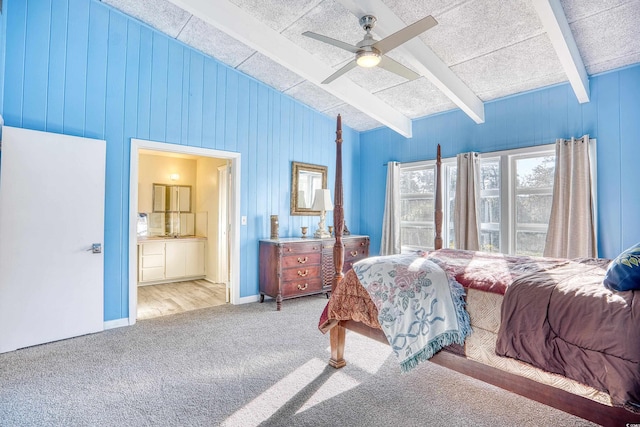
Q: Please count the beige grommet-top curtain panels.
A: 3